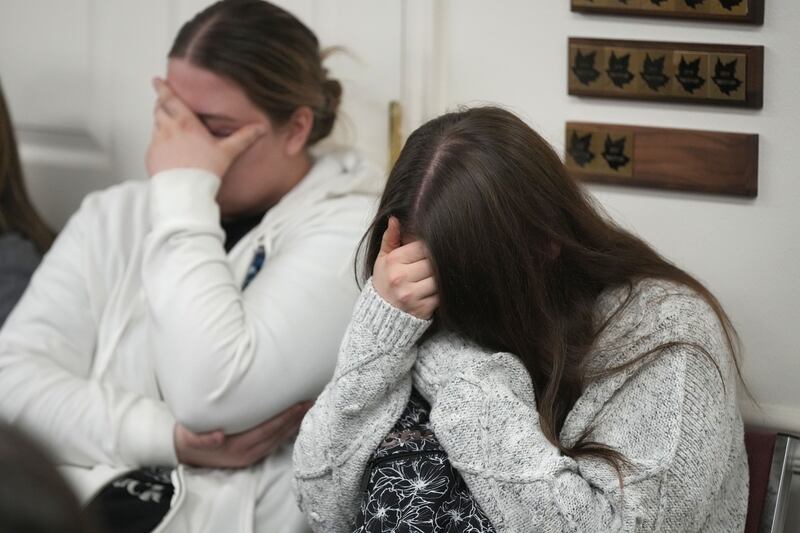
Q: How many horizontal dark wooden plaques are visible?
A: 3